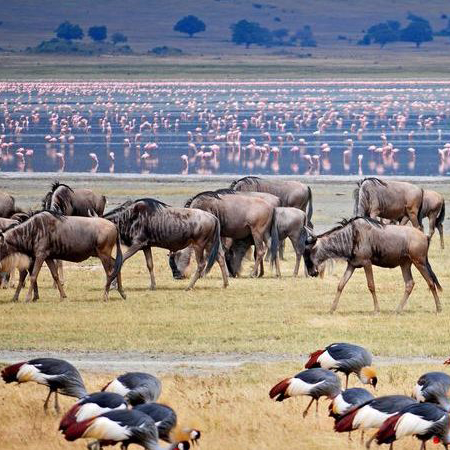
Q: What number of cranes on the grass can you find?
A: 11